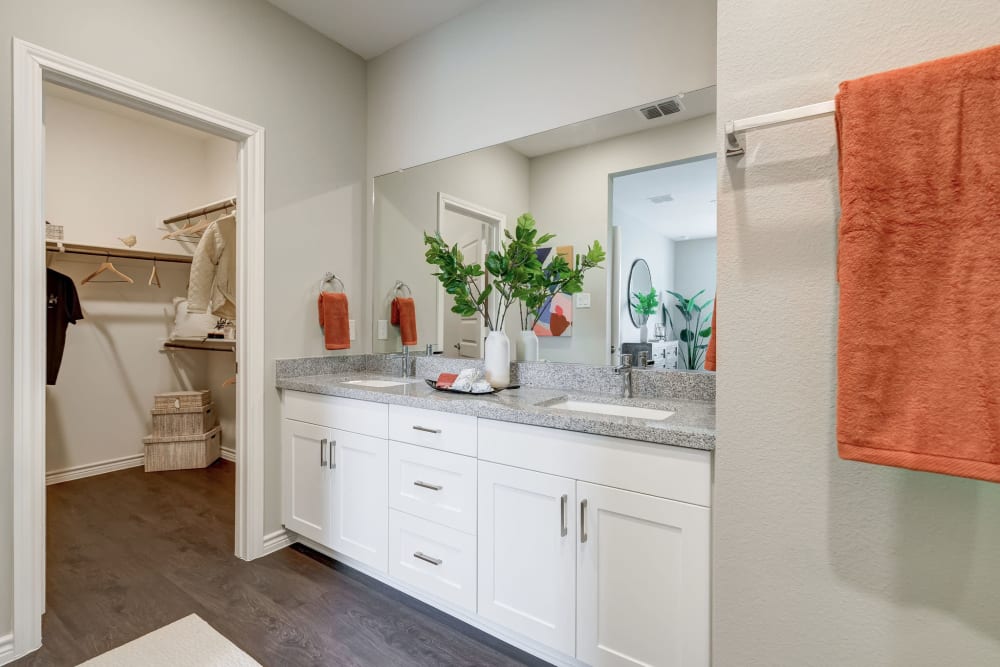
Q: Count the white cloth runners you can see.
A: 1